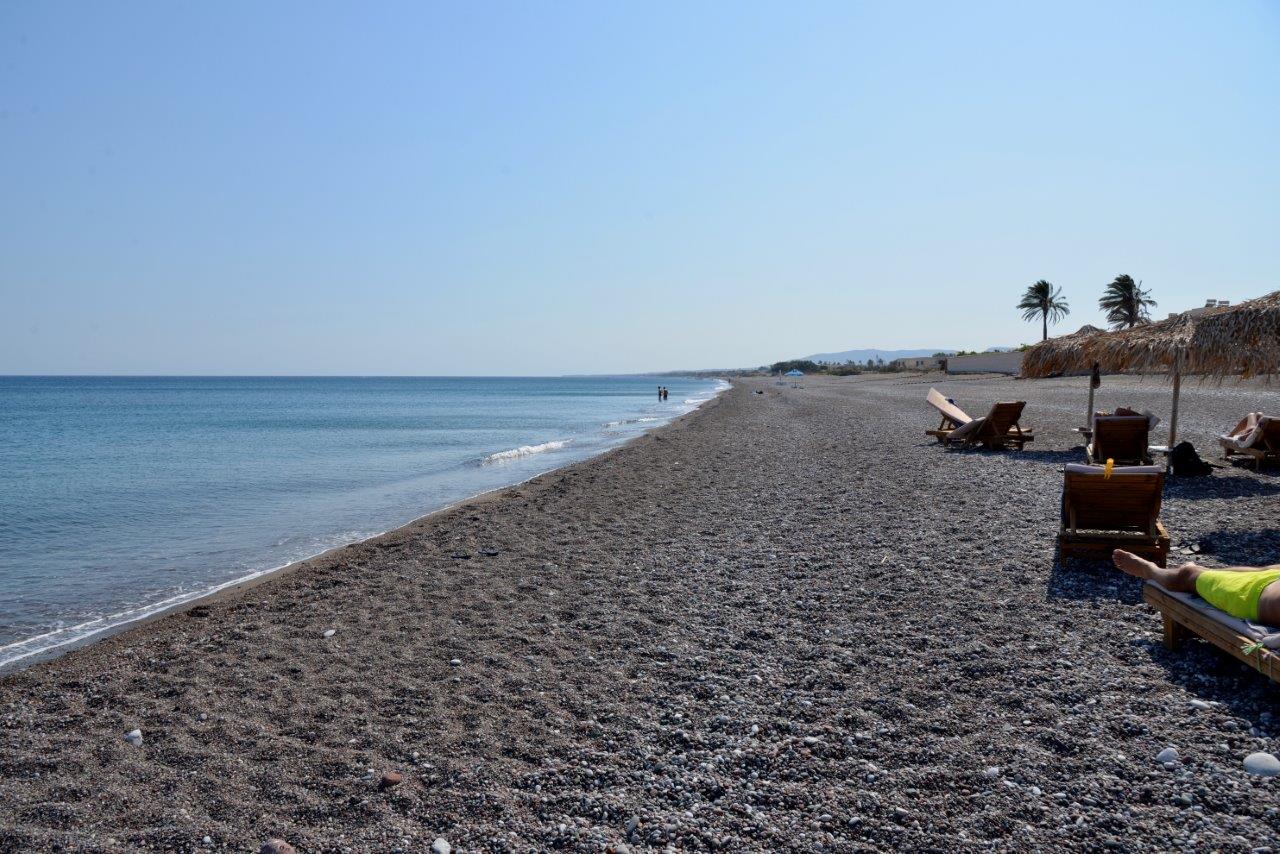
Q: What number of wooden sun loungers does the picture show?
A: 6